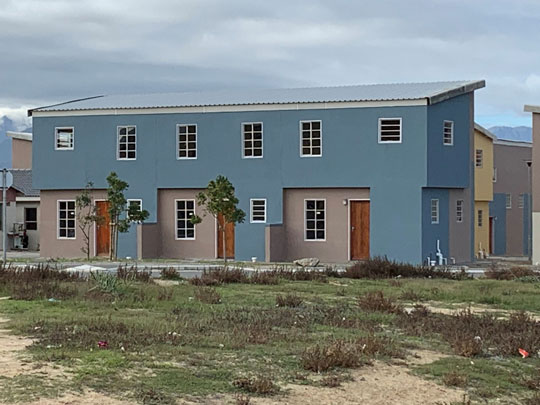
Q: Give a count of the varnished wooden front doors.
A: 3